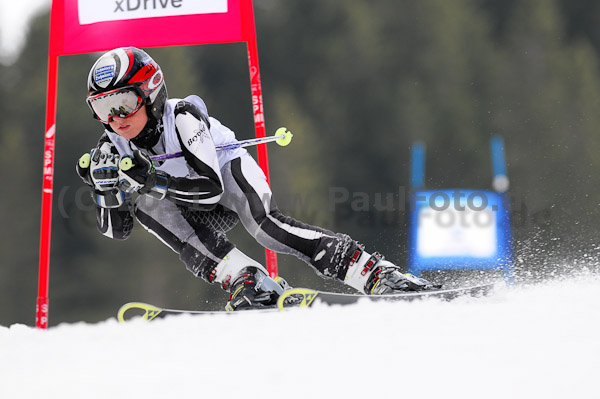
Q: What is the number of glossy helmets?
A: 1